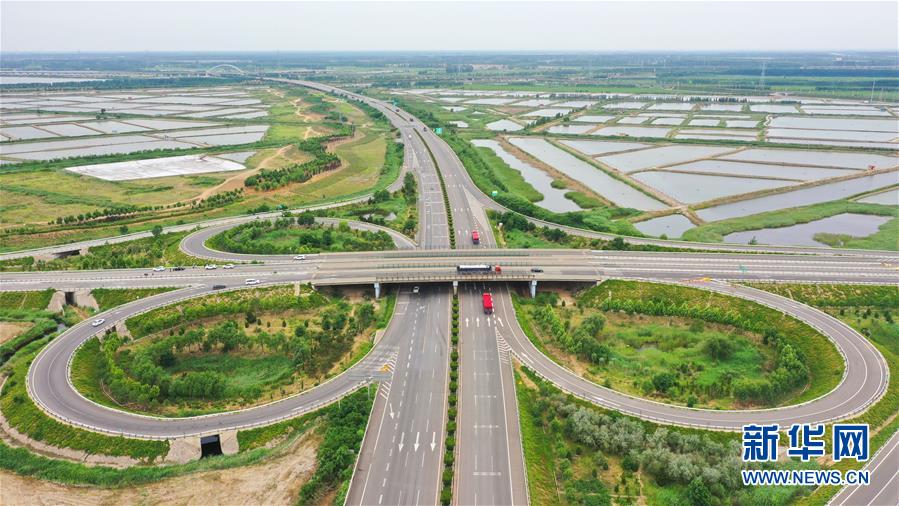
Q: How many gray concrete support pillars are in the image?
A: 3